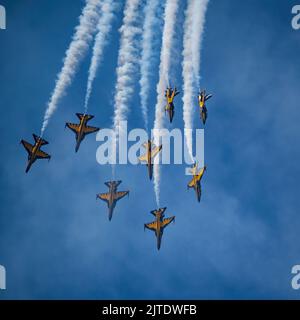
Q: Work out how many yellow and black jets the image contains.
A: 8